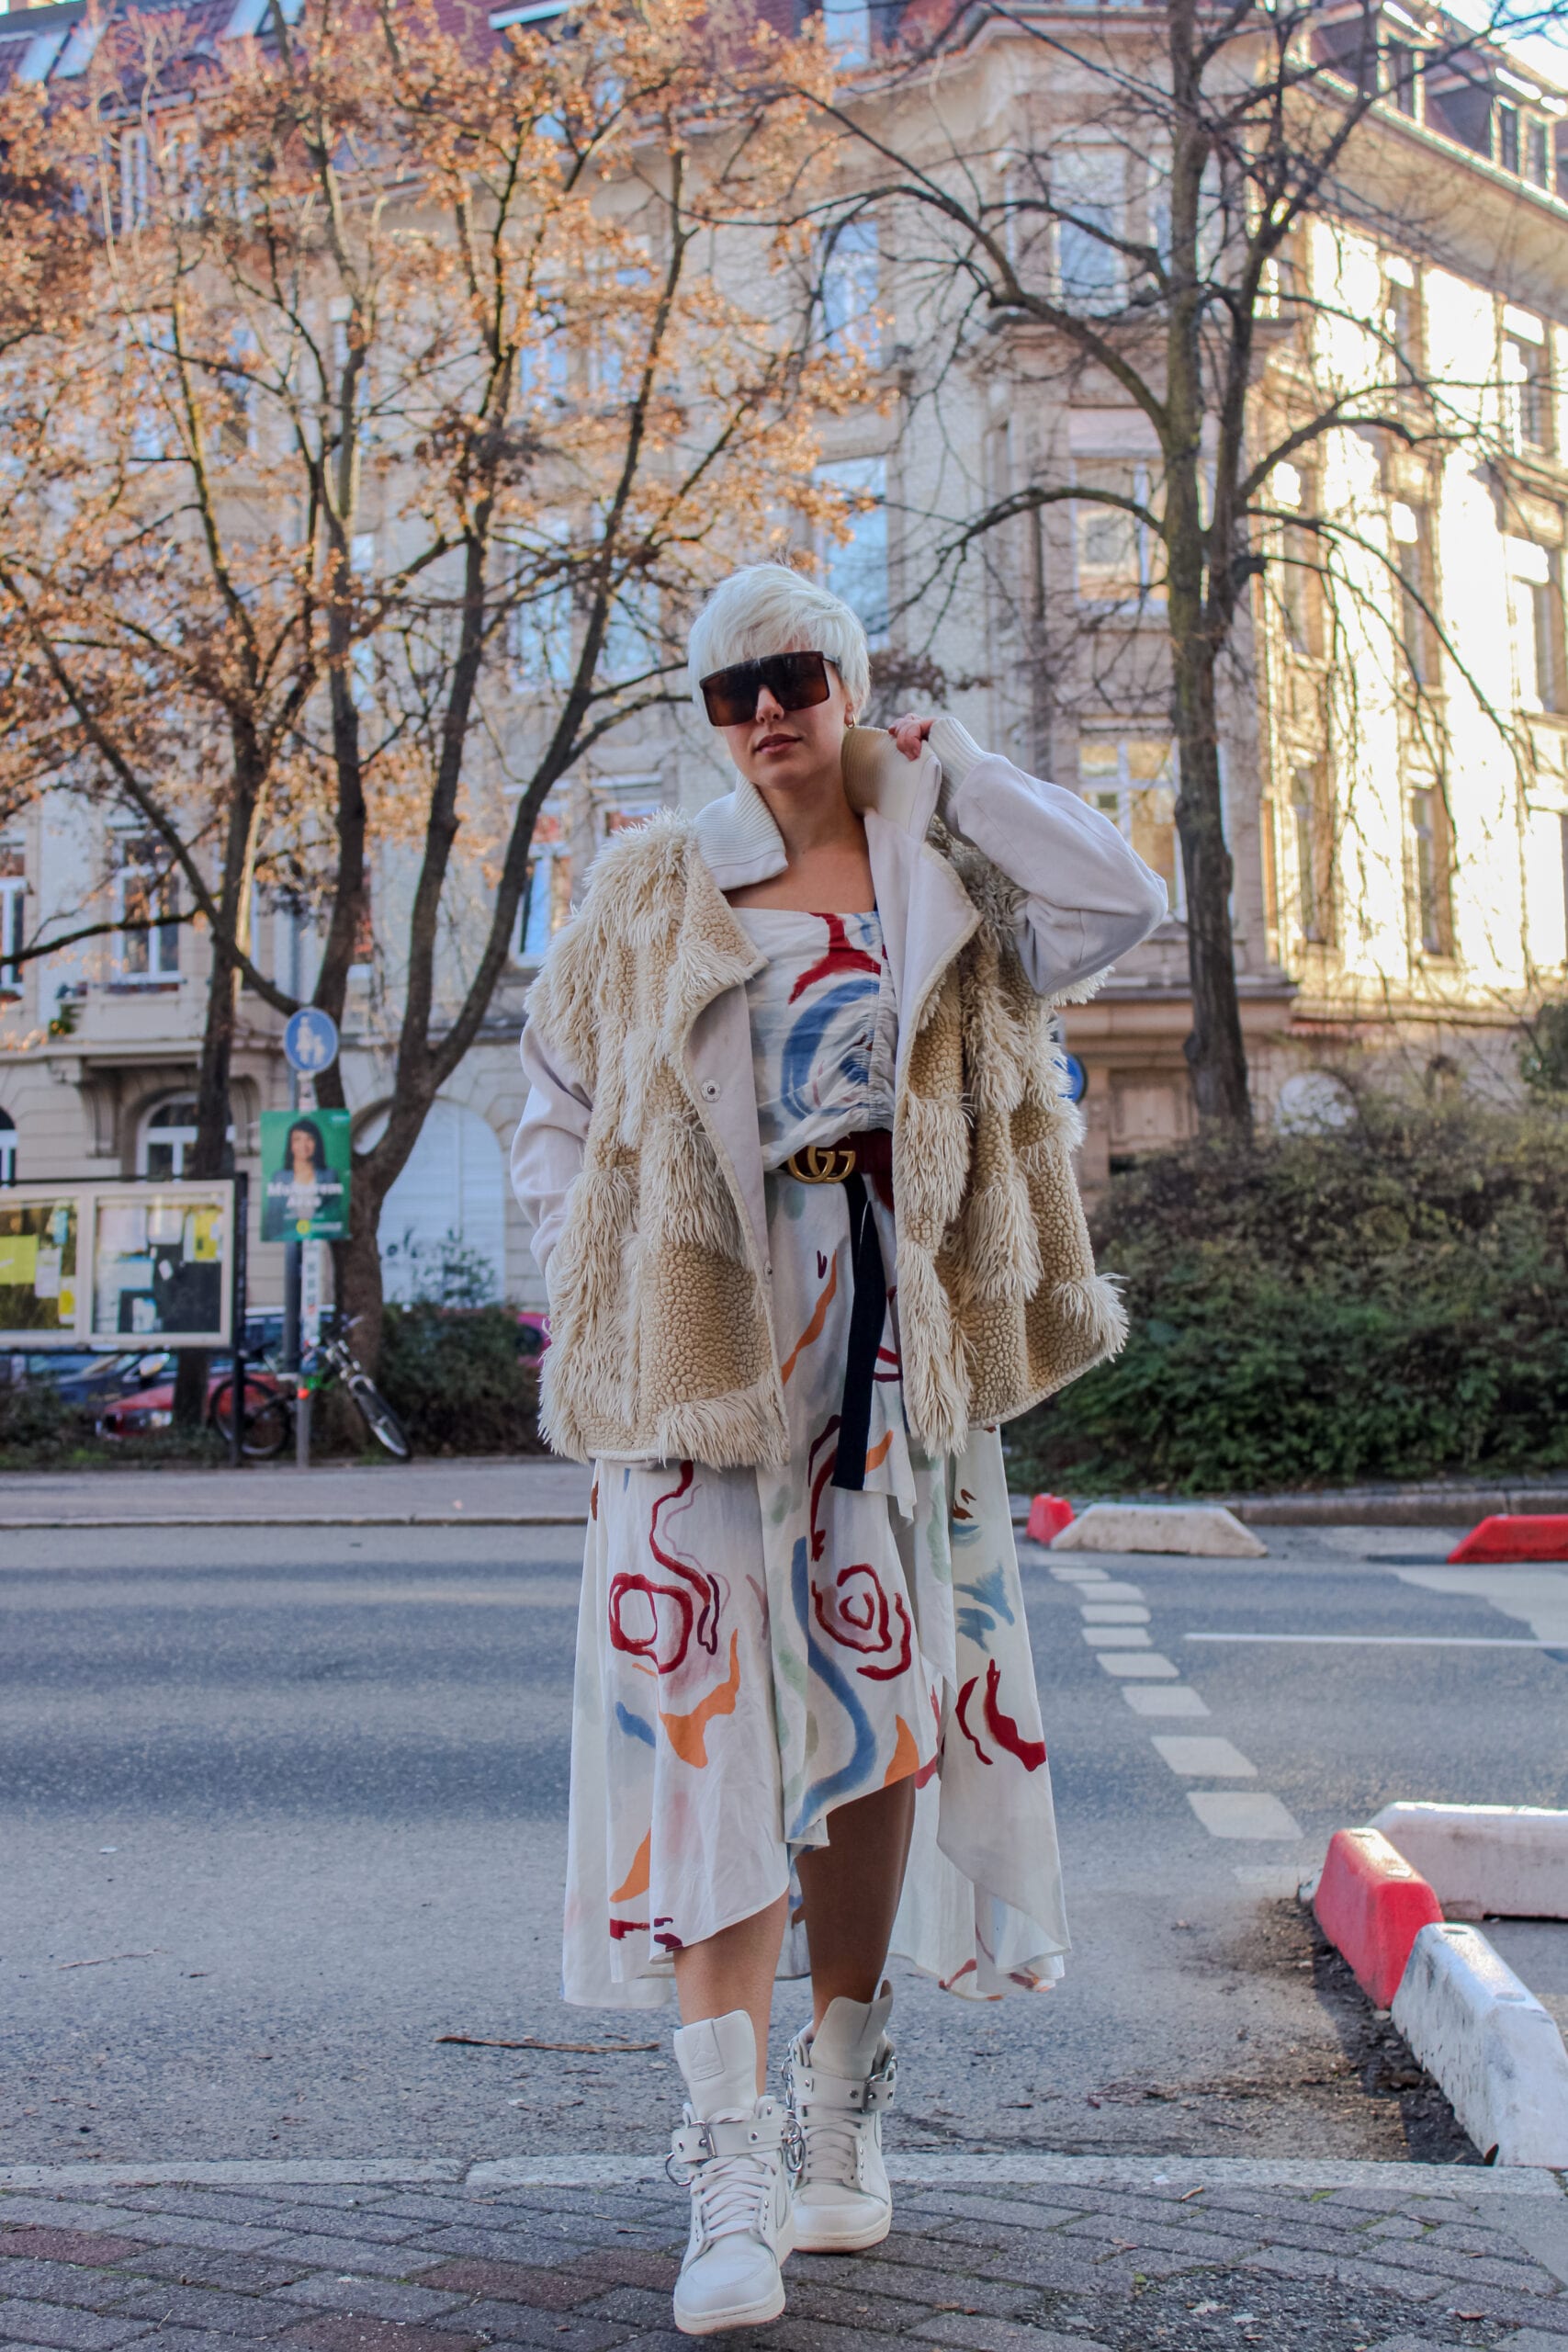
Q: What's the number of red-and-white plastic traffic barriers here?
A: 6